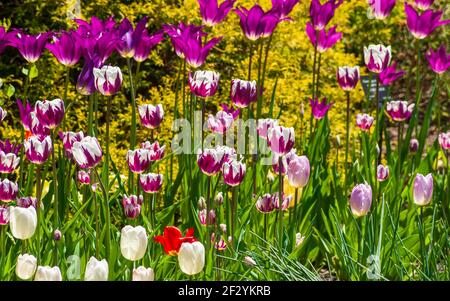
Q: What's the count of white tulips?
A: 7